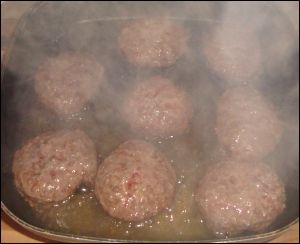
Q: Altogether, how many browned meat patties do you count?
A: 8